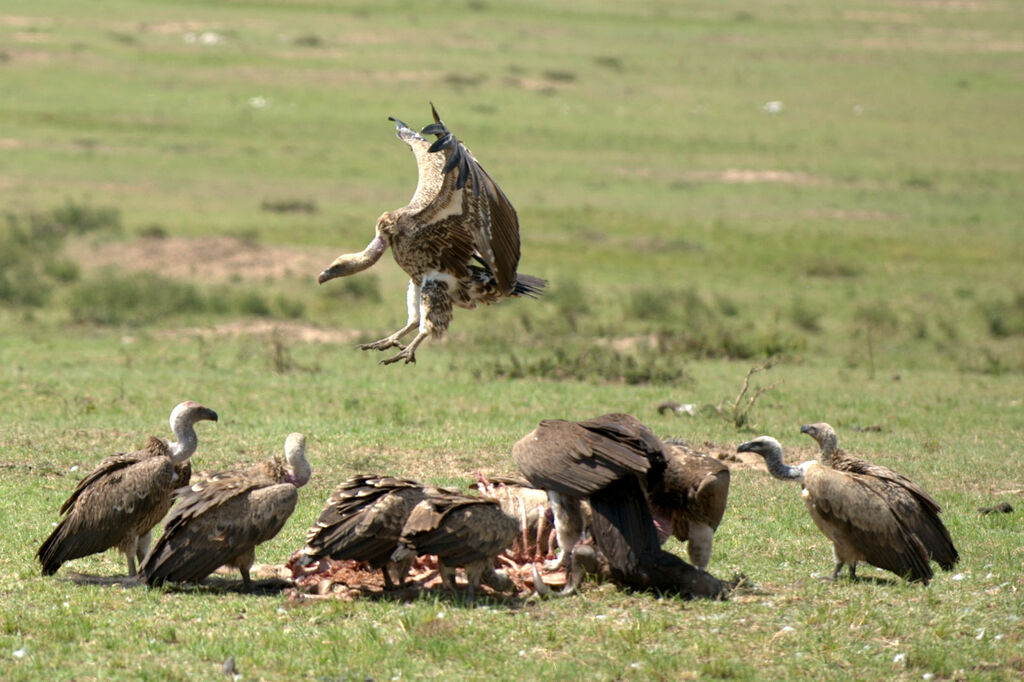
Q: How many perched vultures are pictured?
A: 8